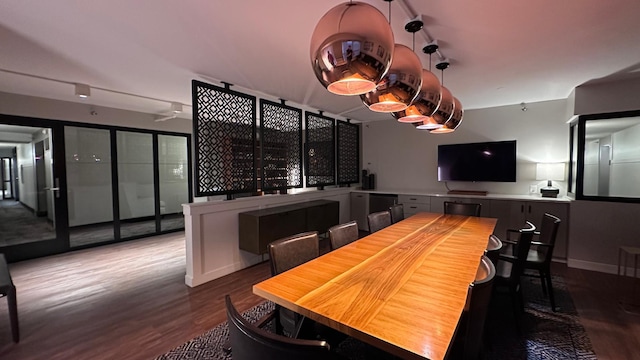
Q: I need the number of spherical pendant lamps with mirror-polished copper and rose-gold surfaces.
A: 5